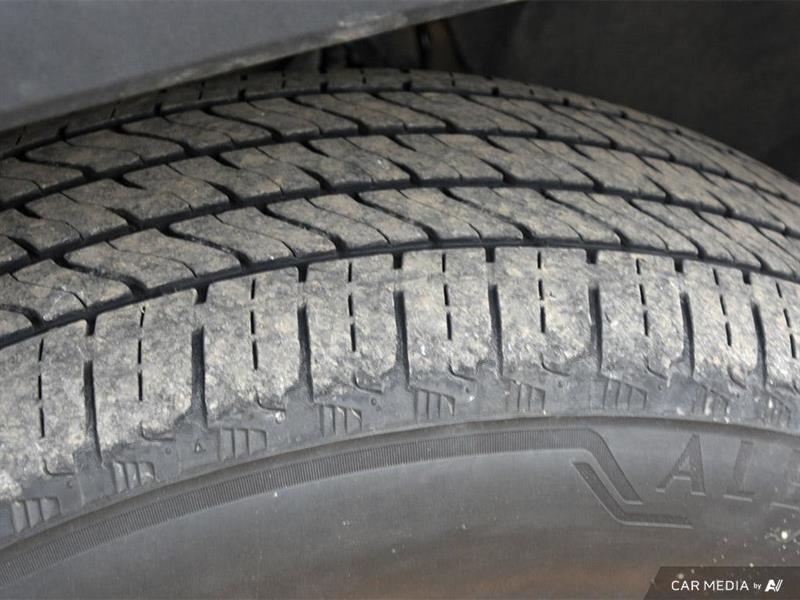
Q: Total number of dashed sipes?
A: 9